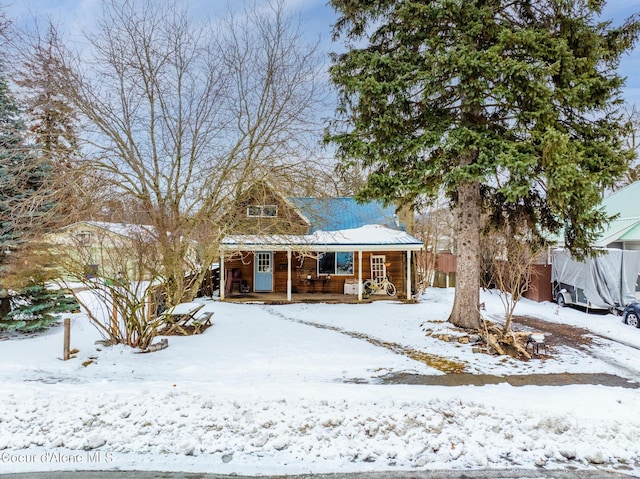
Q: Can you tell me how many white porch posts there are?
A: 4